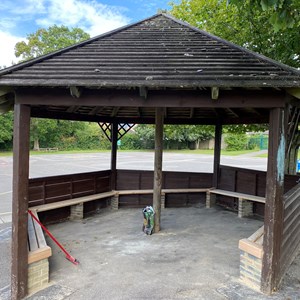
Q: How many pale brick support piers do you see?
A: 7